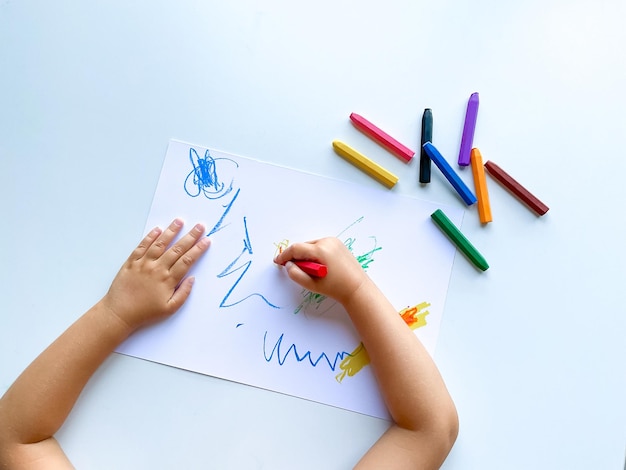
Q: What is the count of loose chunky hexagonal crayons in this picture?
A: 8